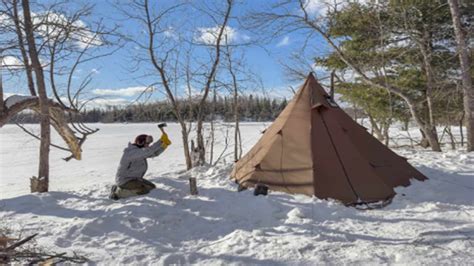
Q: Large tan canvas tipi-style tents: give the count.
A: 1